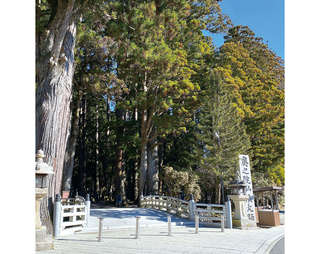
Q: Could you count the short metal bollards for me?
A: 5